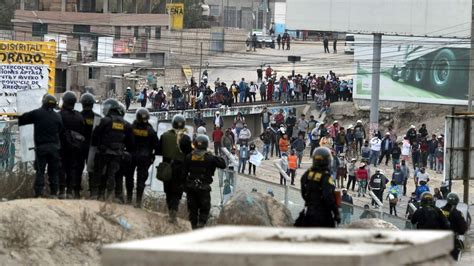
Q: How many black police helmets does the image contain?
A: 11